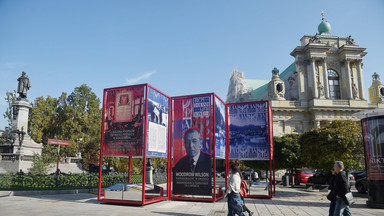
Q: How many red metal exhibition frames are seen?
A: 3